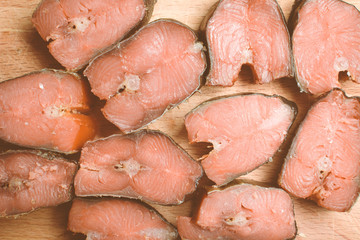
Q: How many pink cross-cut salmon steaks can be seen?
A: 11